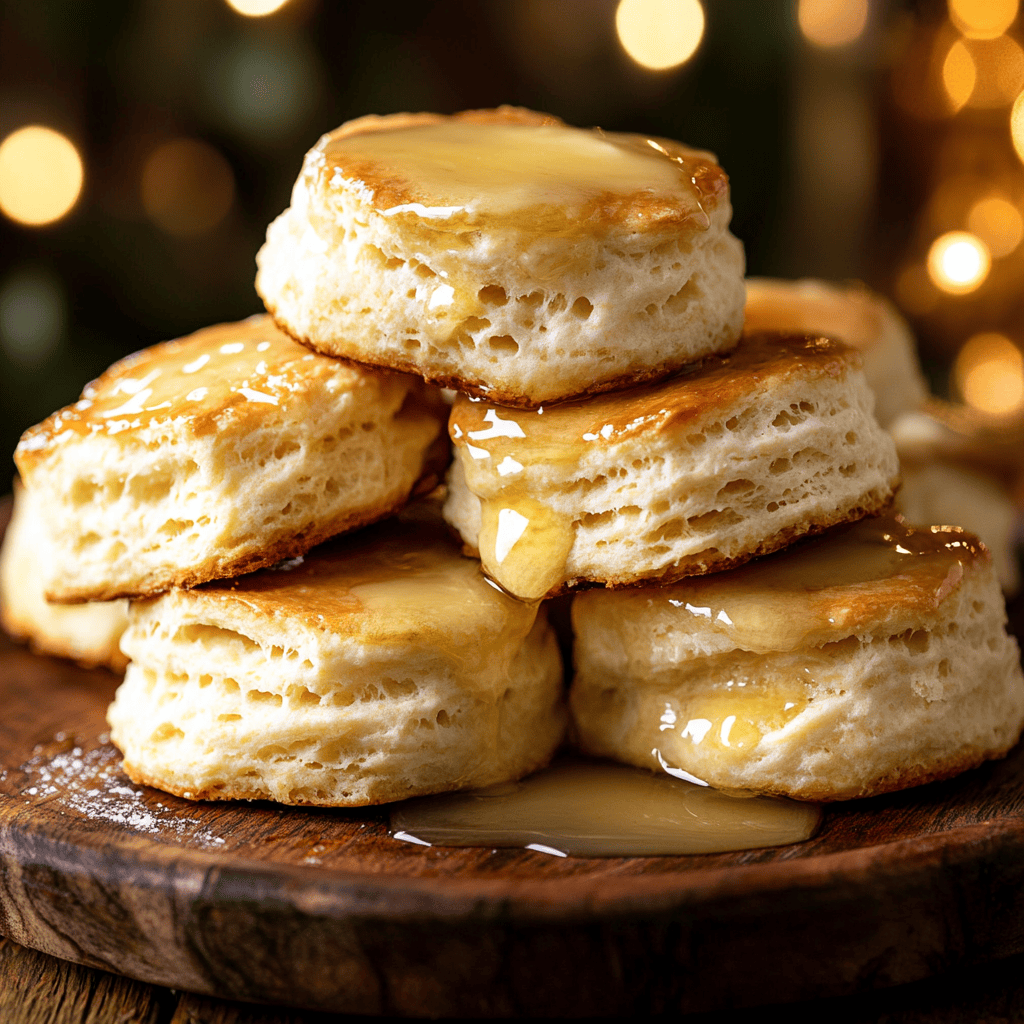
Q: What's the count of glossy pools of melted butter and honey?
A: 1